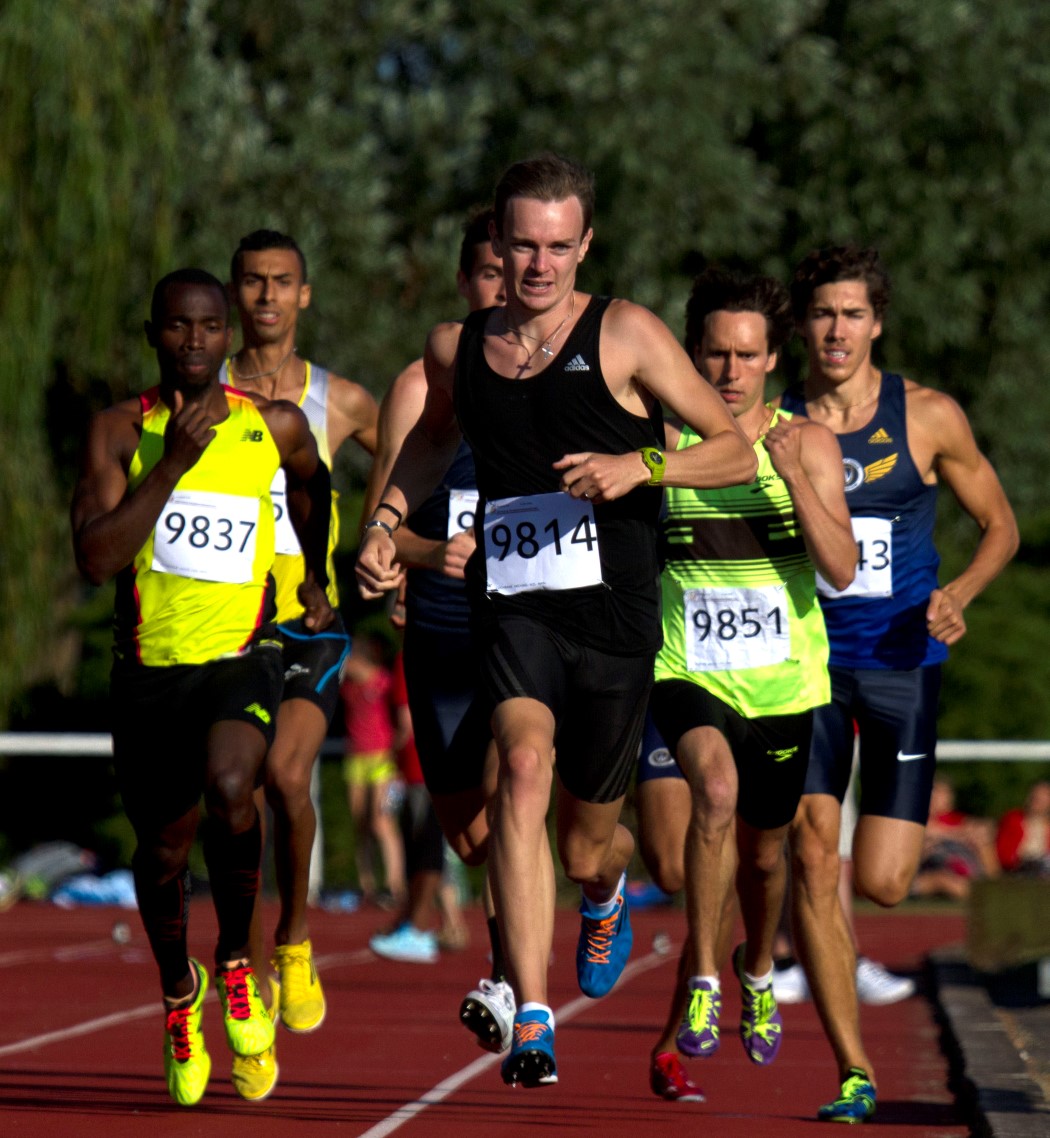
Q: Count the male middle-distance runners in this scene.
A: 6